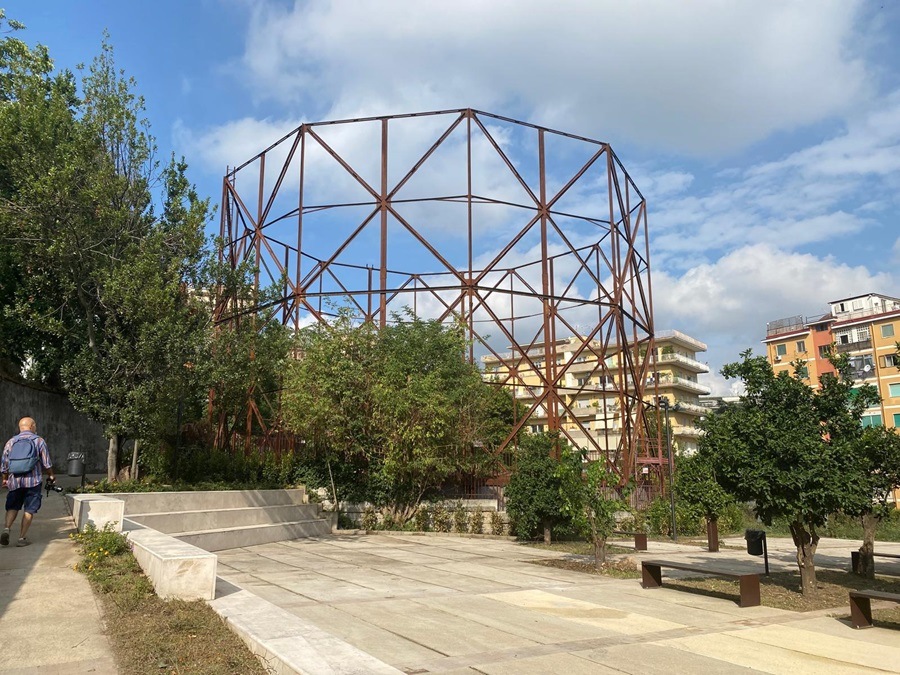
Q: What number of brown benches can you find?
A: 4